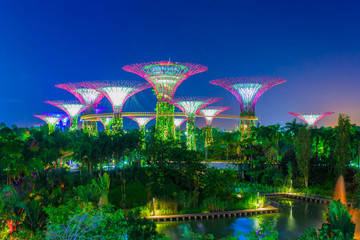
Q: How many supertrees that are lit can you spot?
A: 12